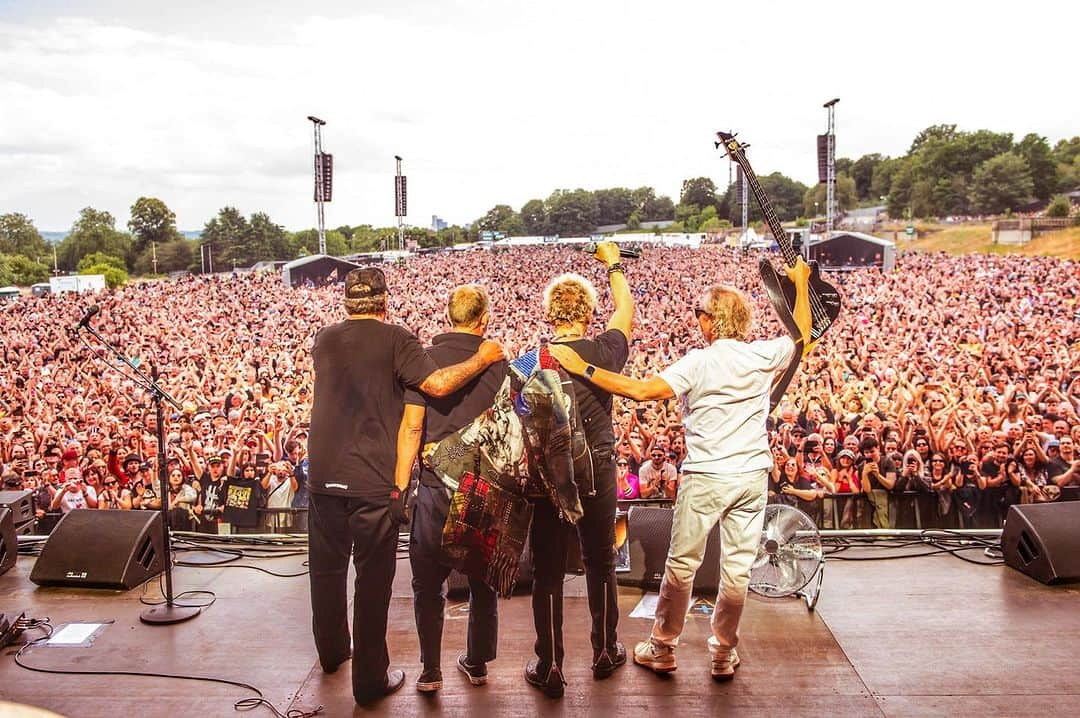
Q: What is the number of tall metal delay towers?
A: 4